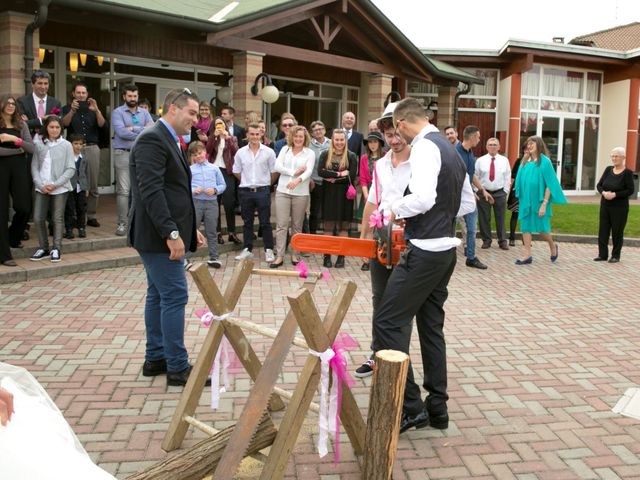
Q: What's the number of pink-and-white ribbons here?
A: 2